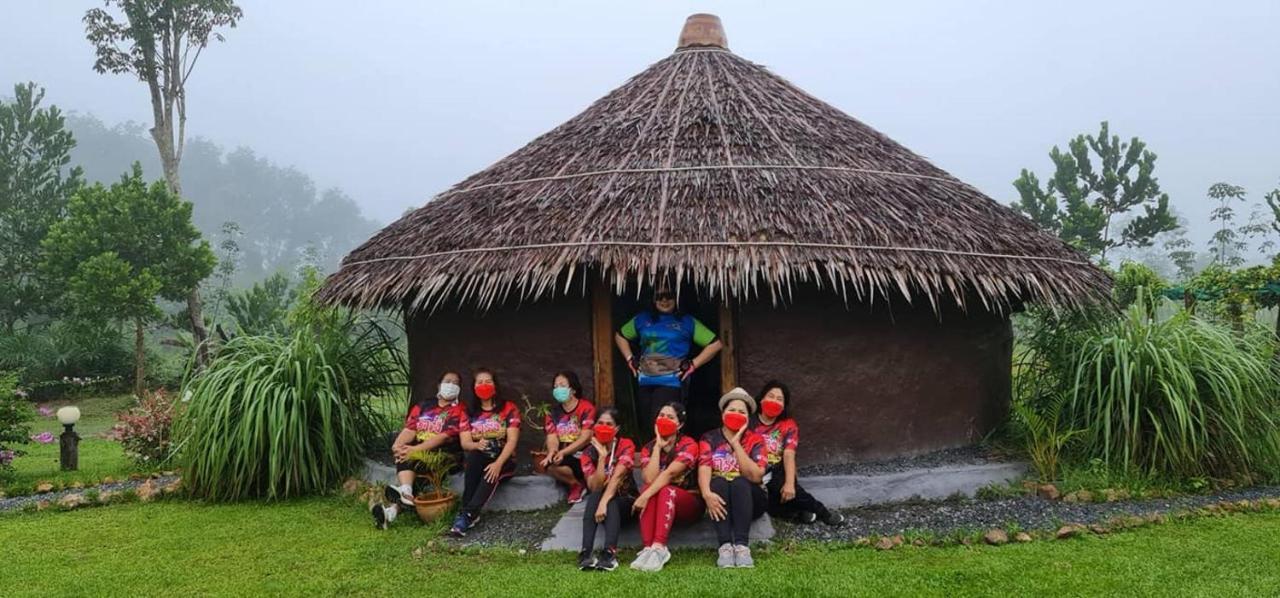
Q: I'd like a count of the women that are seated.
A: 7